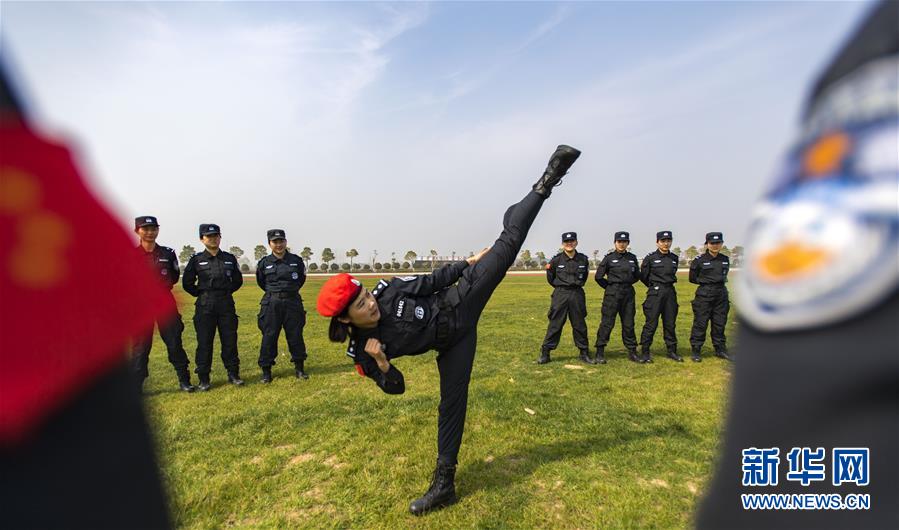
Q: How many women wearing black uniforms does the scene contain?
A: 8